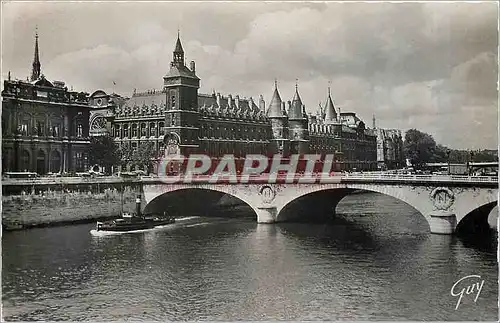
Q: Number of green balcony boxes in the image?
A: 0